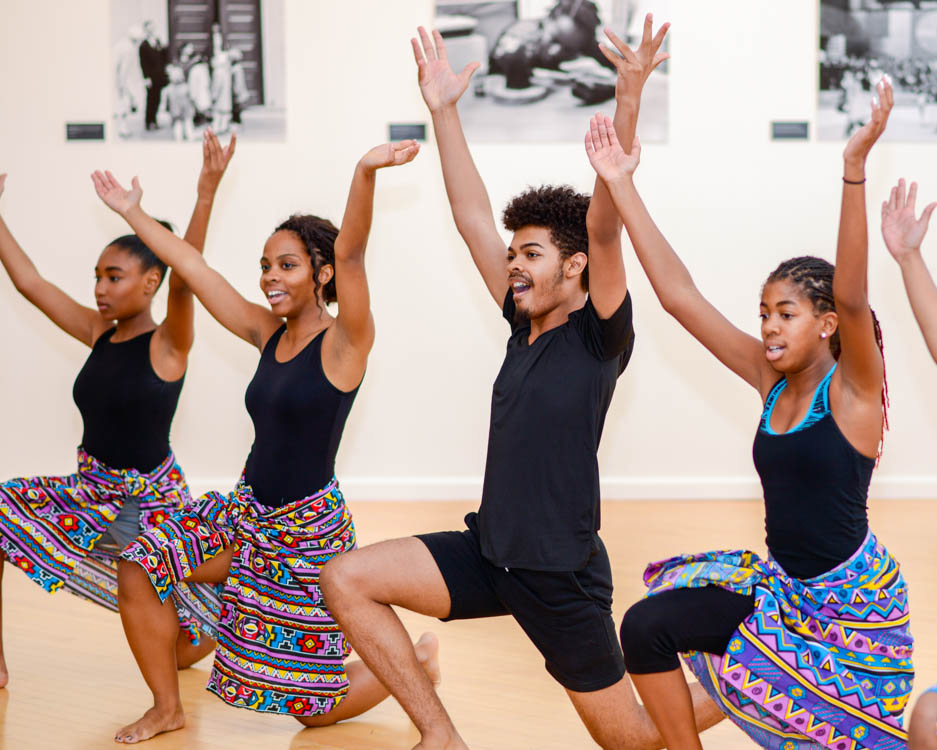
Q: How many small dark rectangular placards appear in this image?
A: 3